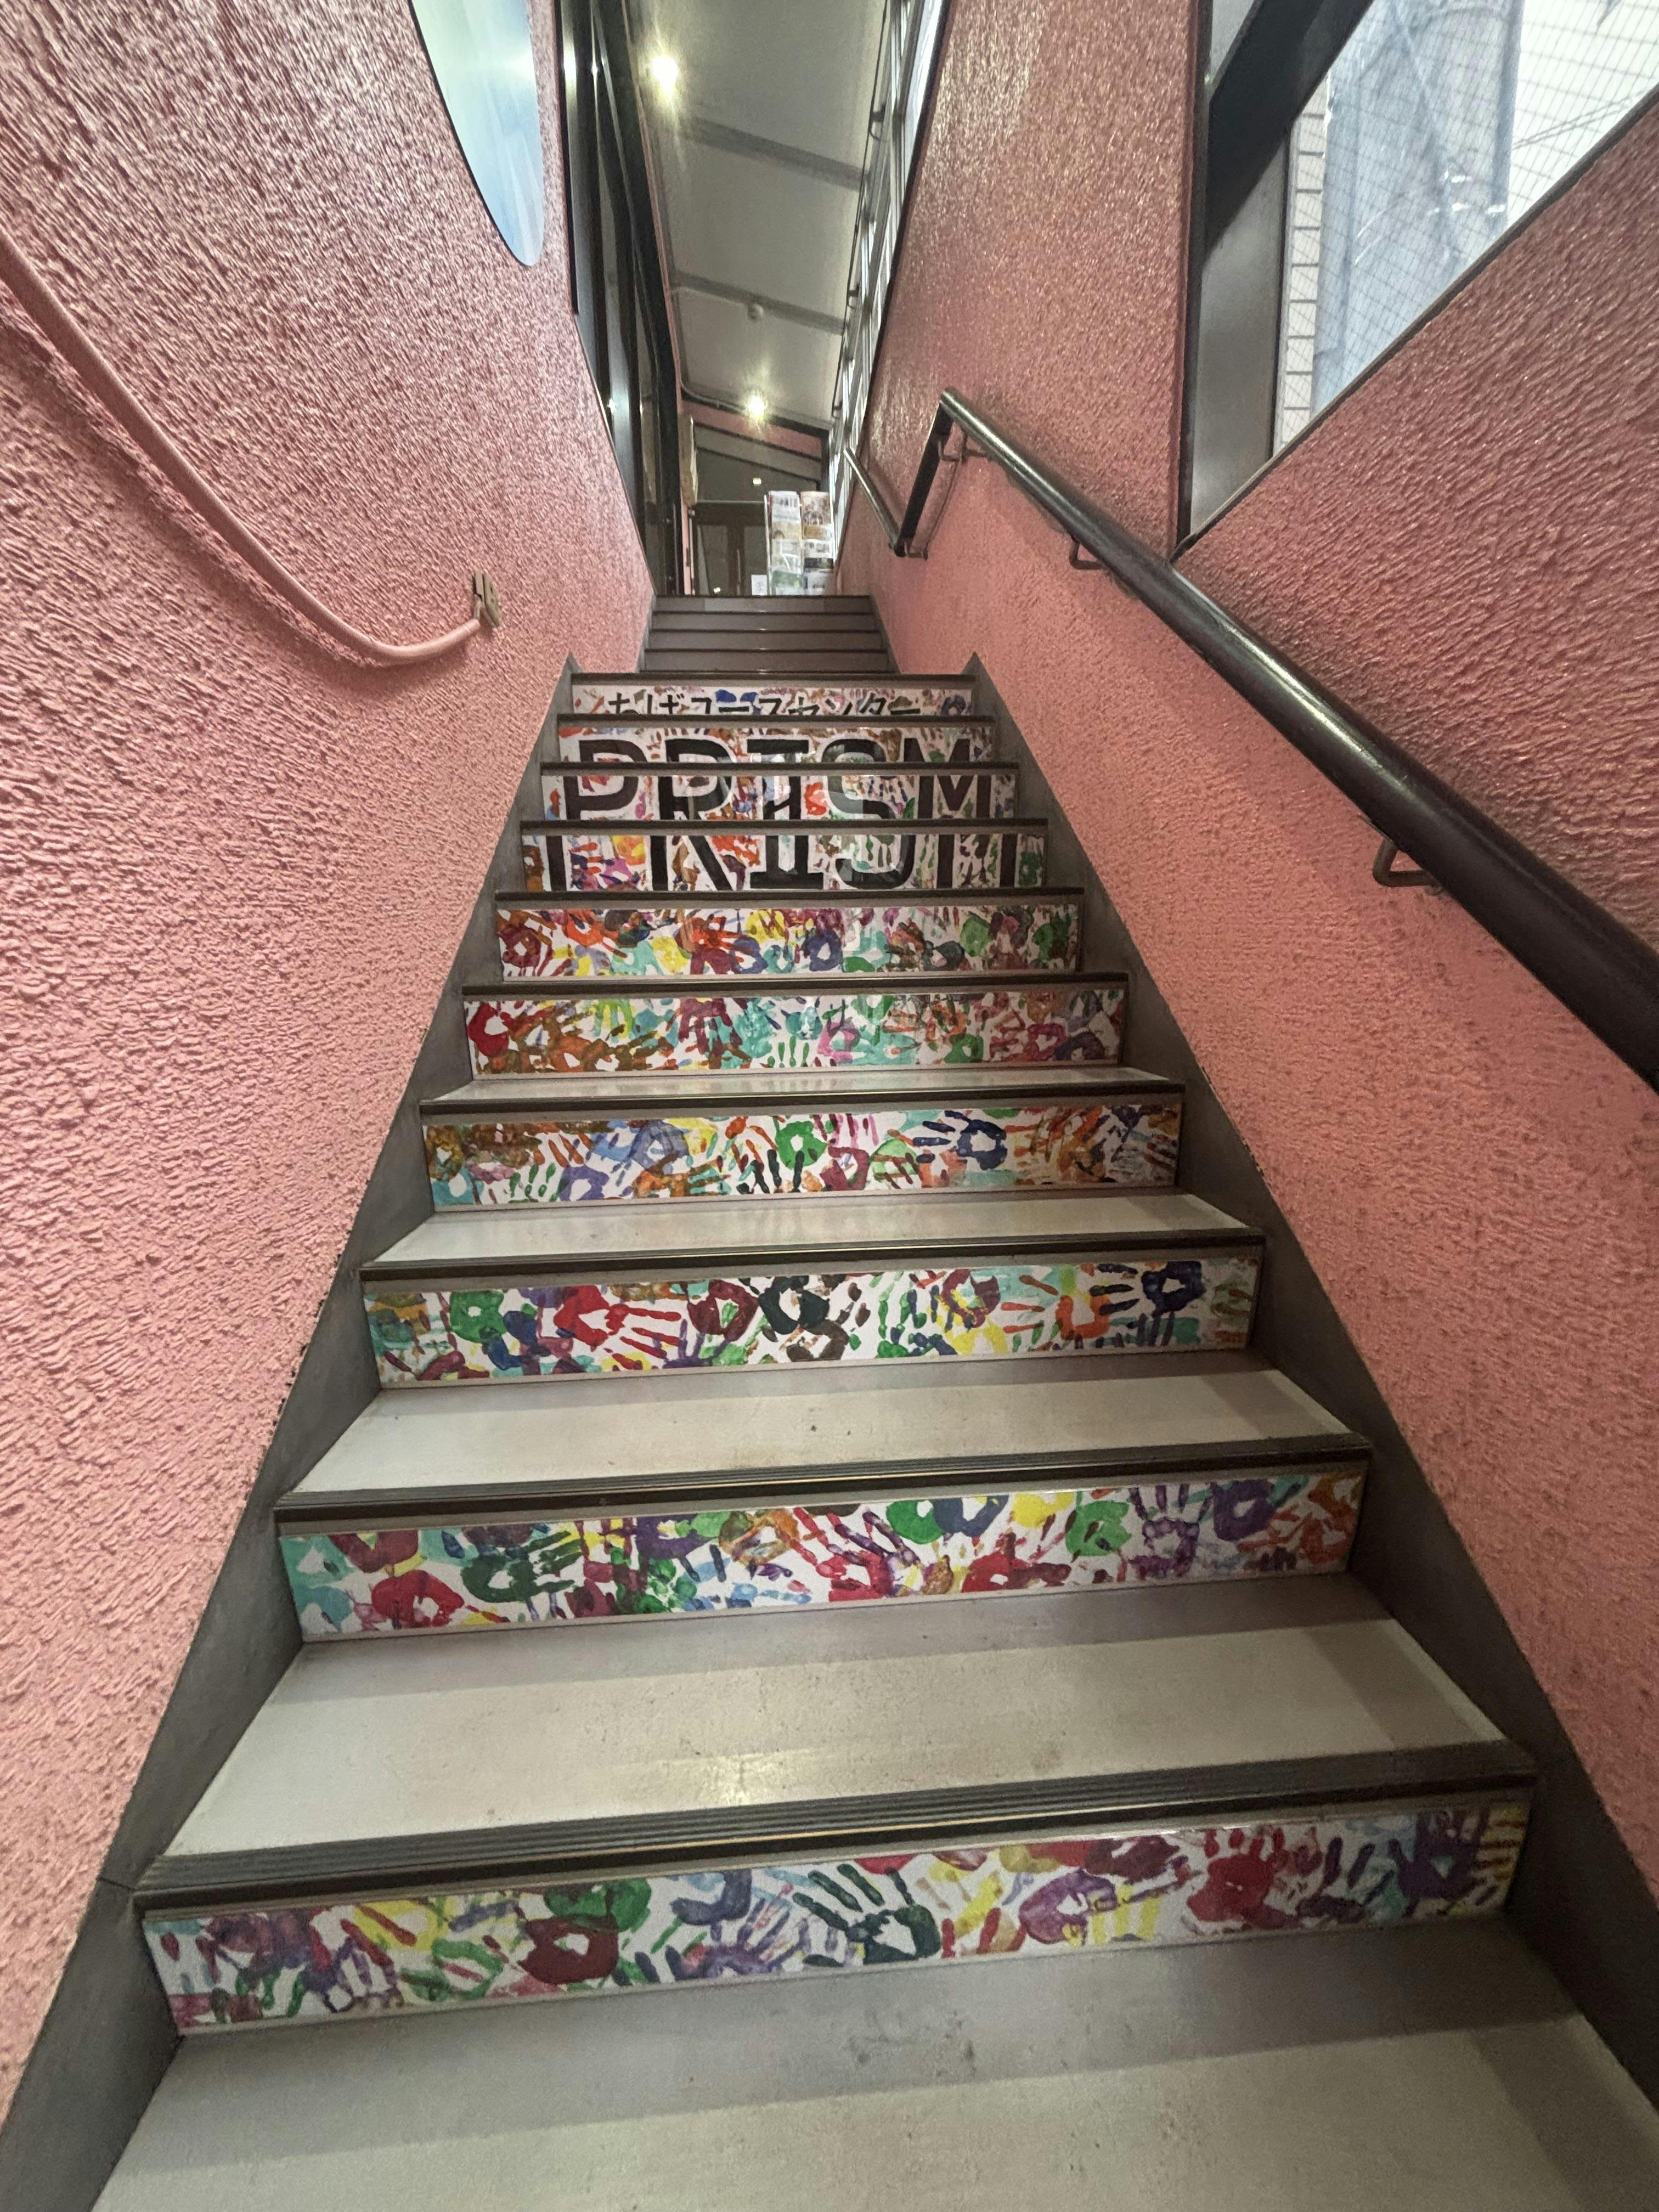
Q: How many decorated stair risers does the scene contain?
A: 10